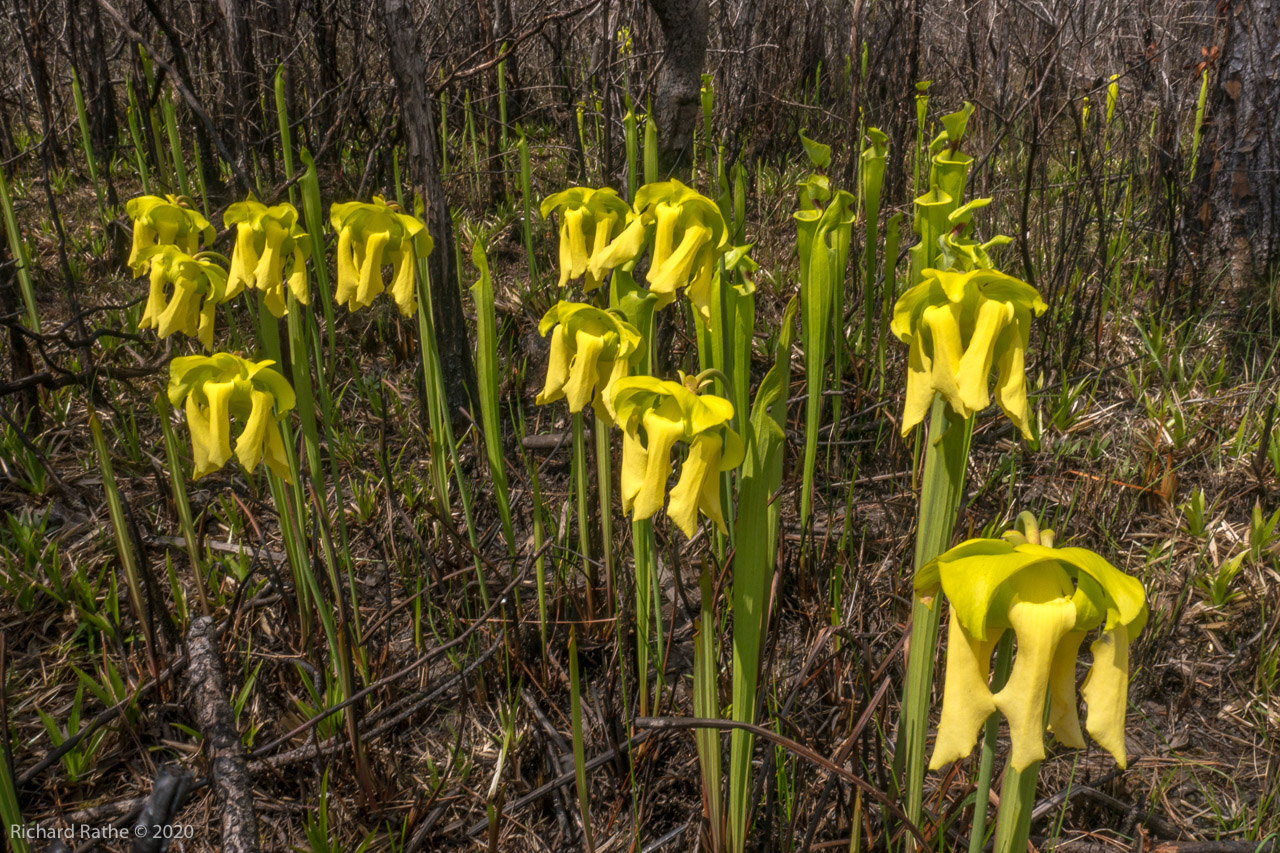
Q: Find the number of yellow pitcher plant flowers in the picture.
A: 11